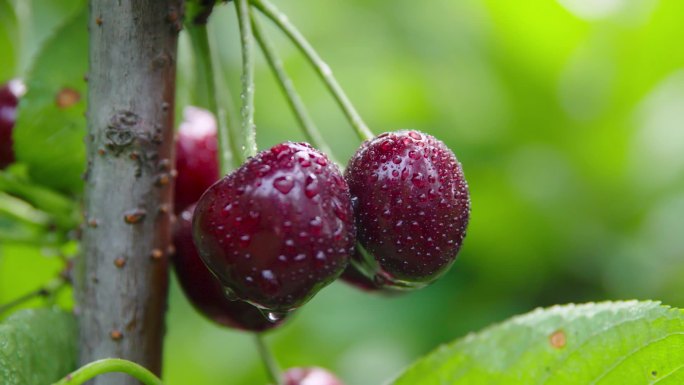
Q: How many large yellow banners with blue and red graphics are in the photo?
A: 0